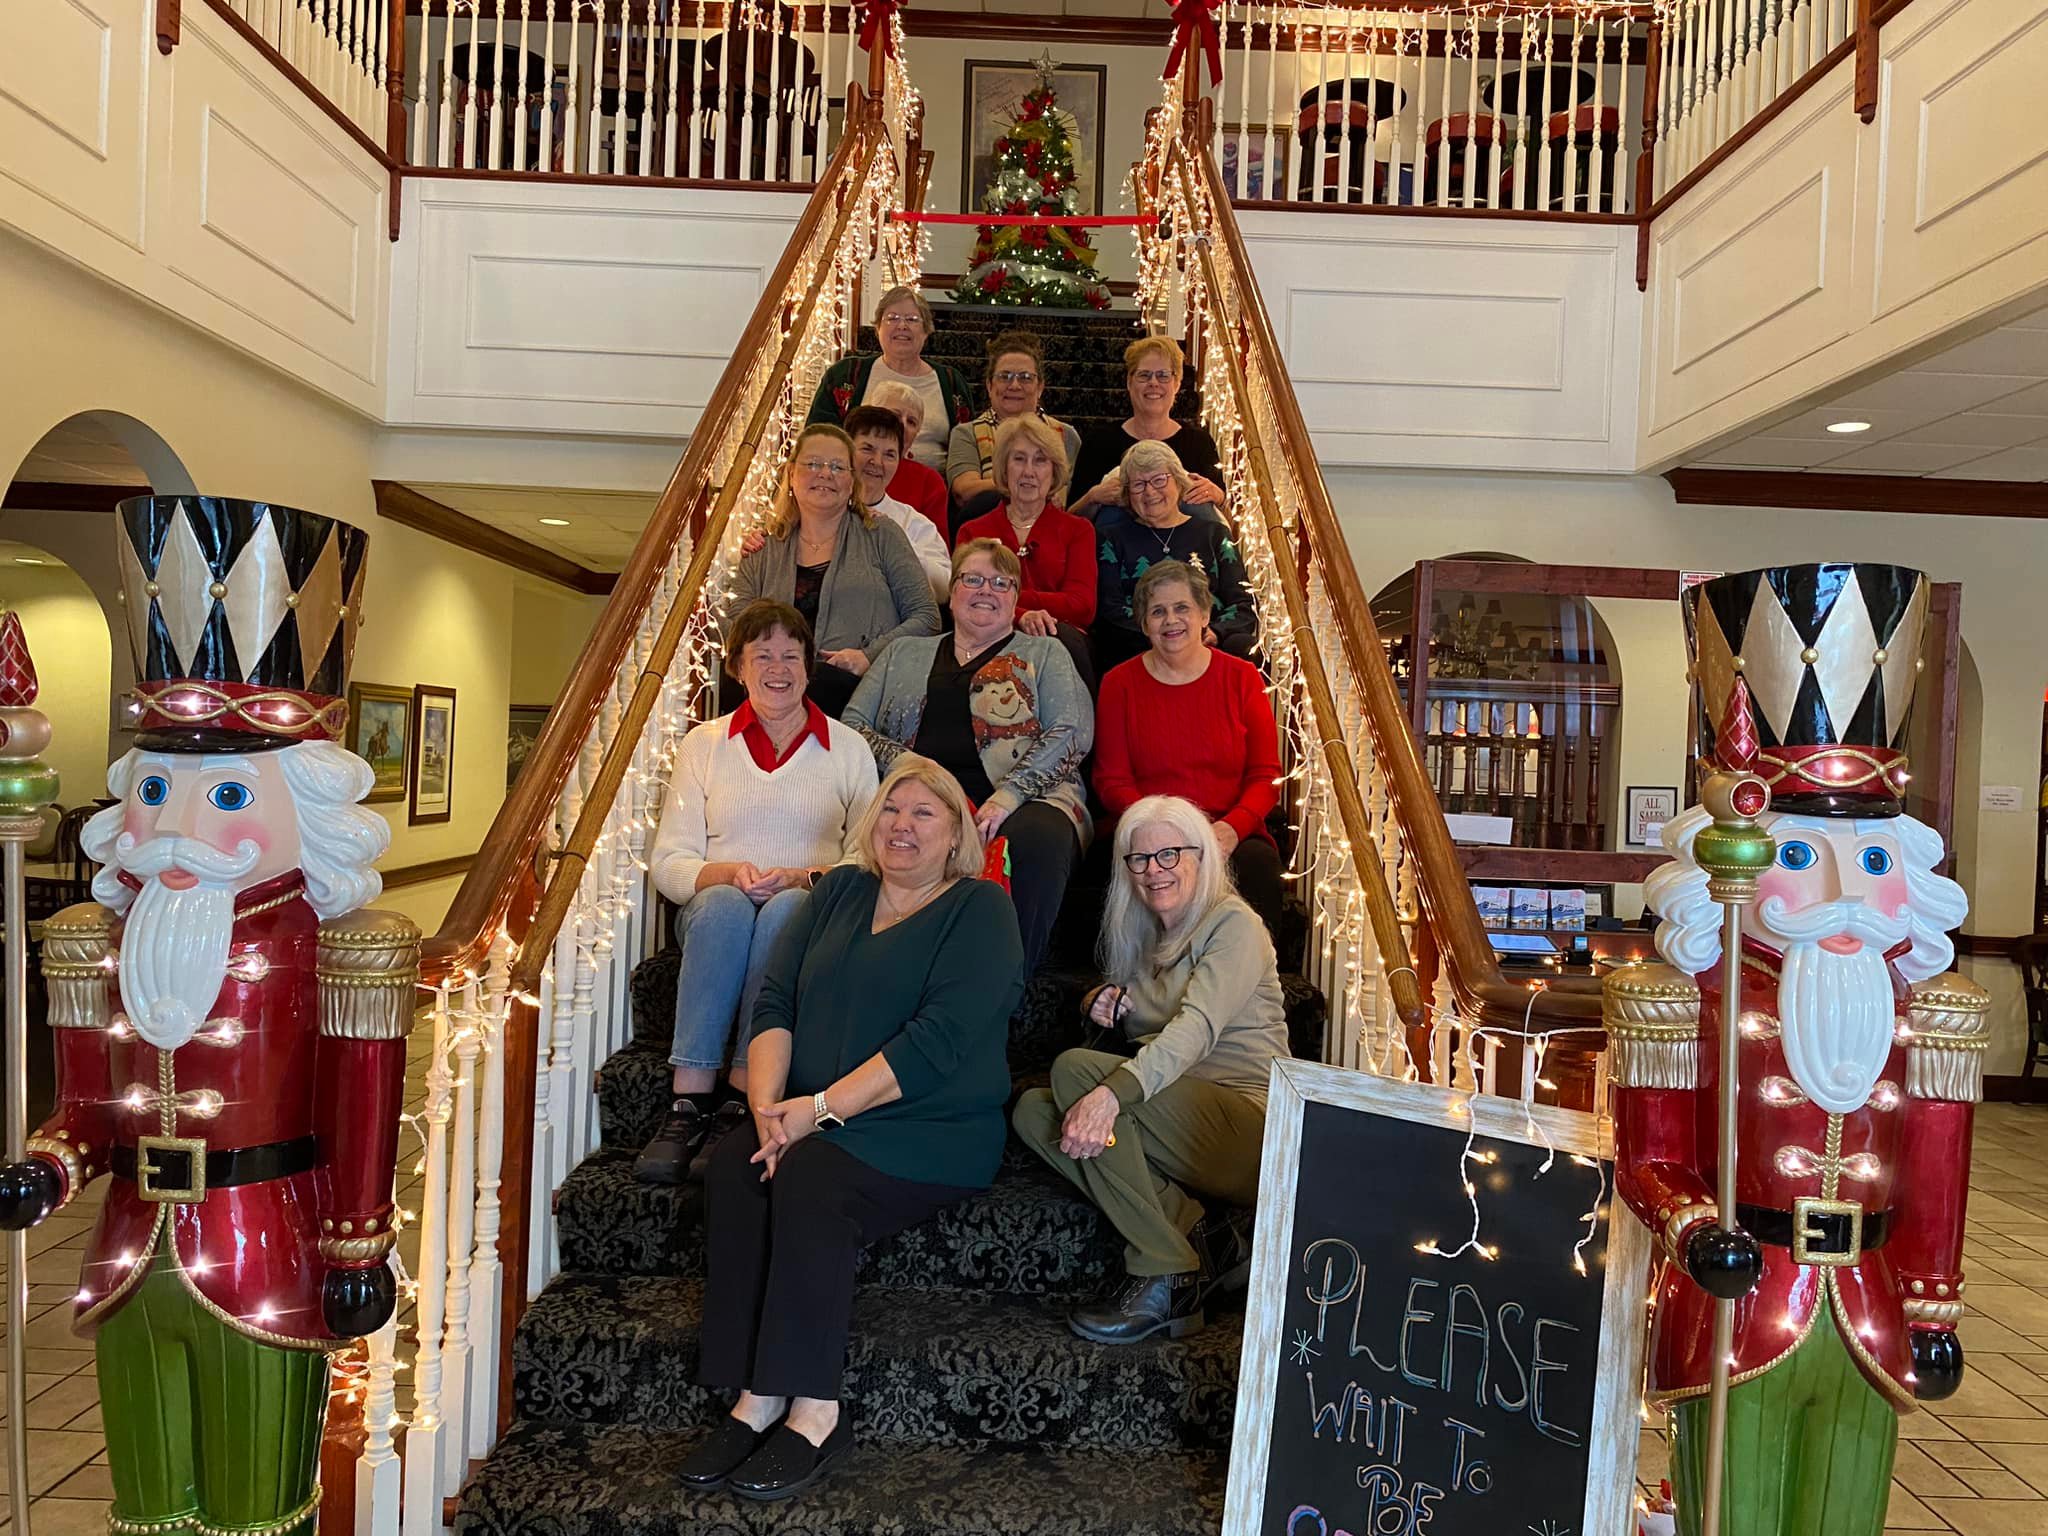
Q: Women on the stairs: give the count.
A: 13